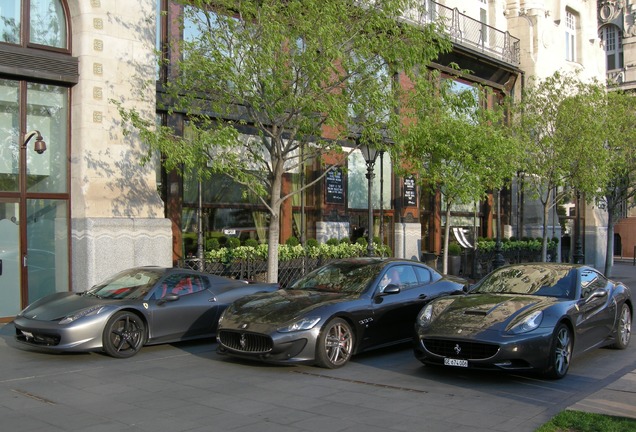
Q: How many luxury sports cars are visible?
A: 3